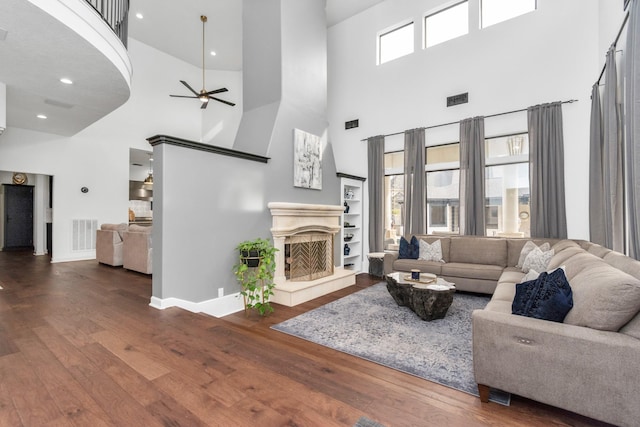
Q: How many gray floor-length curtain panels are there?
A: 7